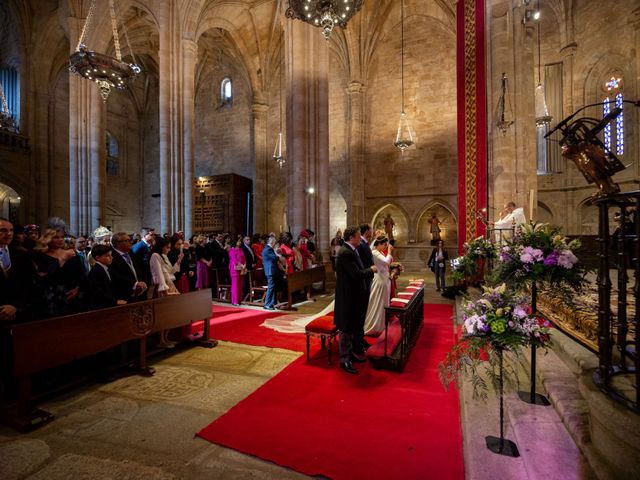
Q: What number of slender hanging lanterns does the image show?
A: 4